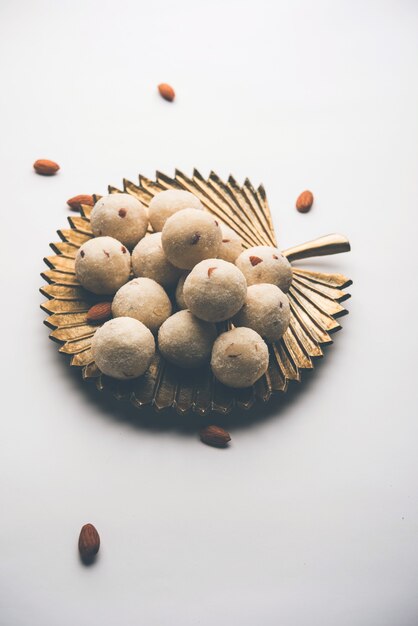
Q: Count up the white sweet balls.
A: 14